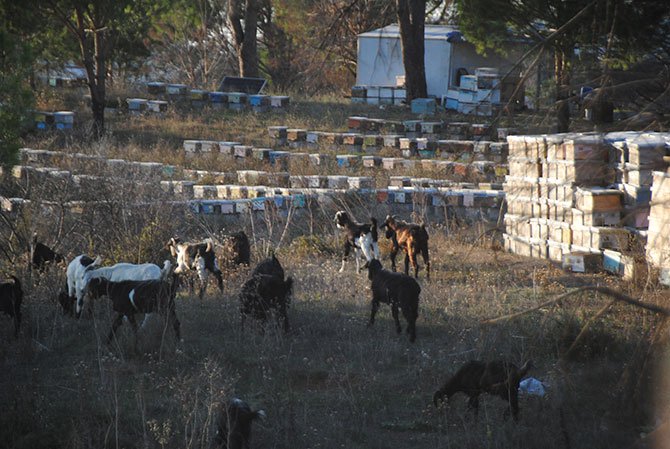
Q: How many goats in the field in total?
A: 14